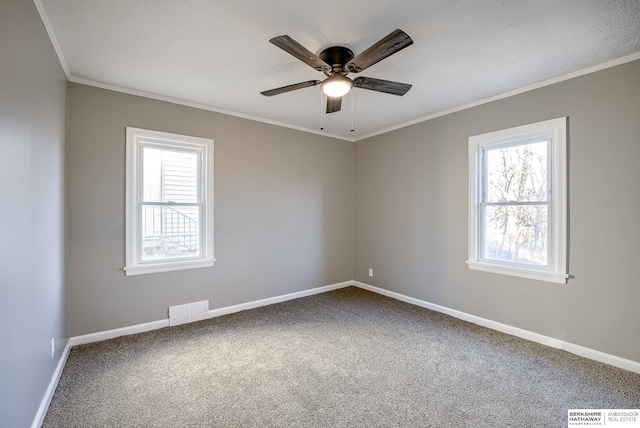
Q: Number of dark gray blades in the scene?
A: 5